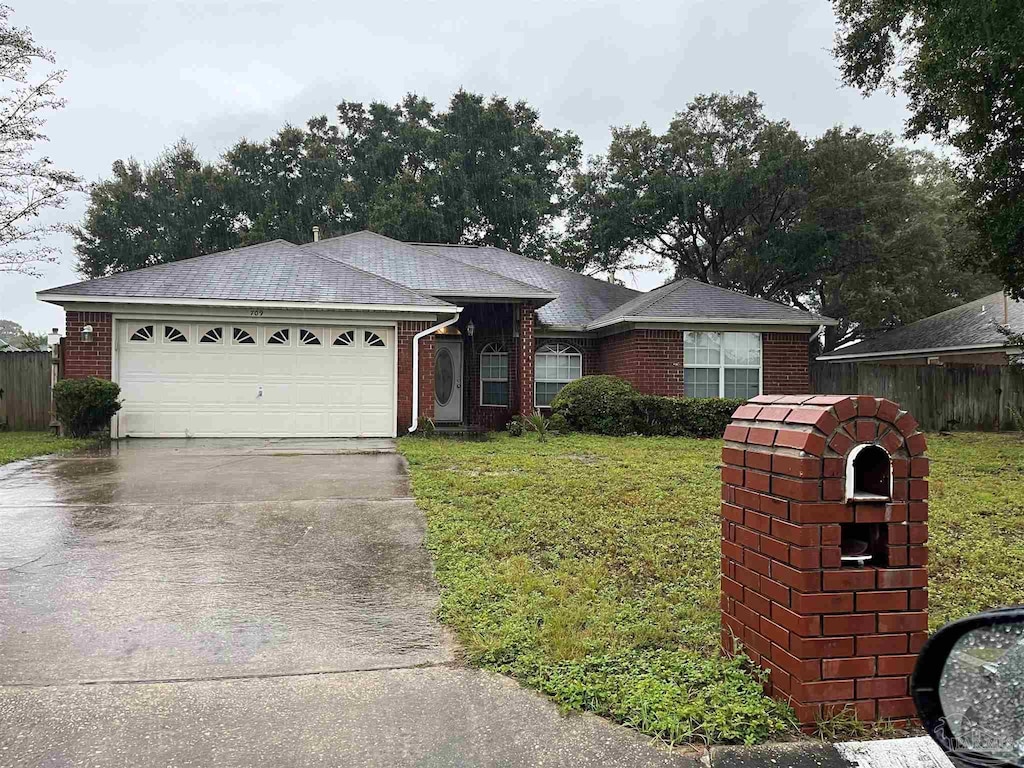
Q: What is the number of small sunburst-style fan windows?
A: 8